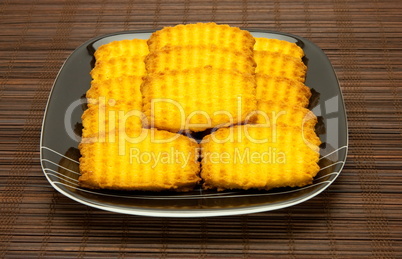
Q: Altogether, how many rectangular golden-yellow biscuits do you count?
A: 13